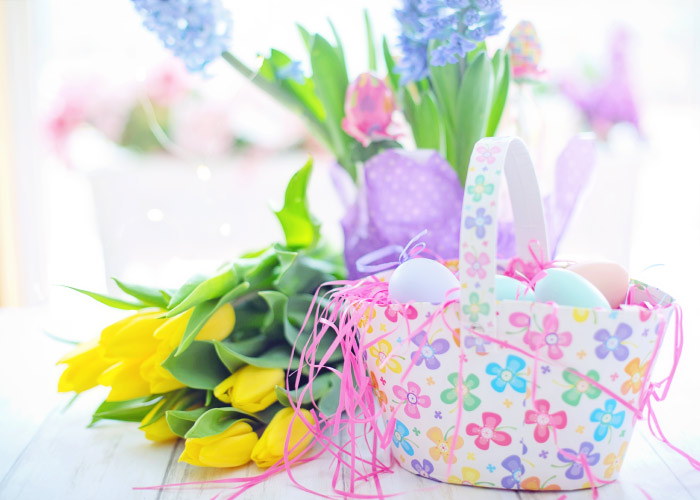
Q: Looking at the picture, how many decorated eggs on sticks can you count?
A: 2